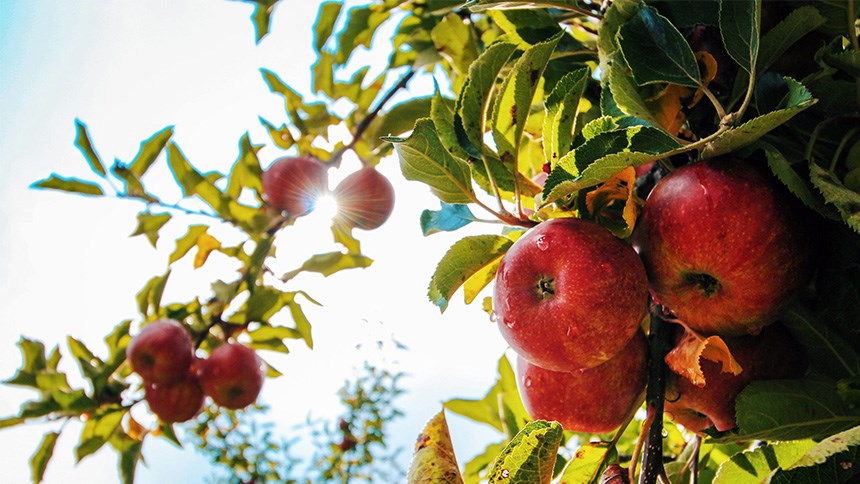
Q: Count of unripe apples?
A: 0